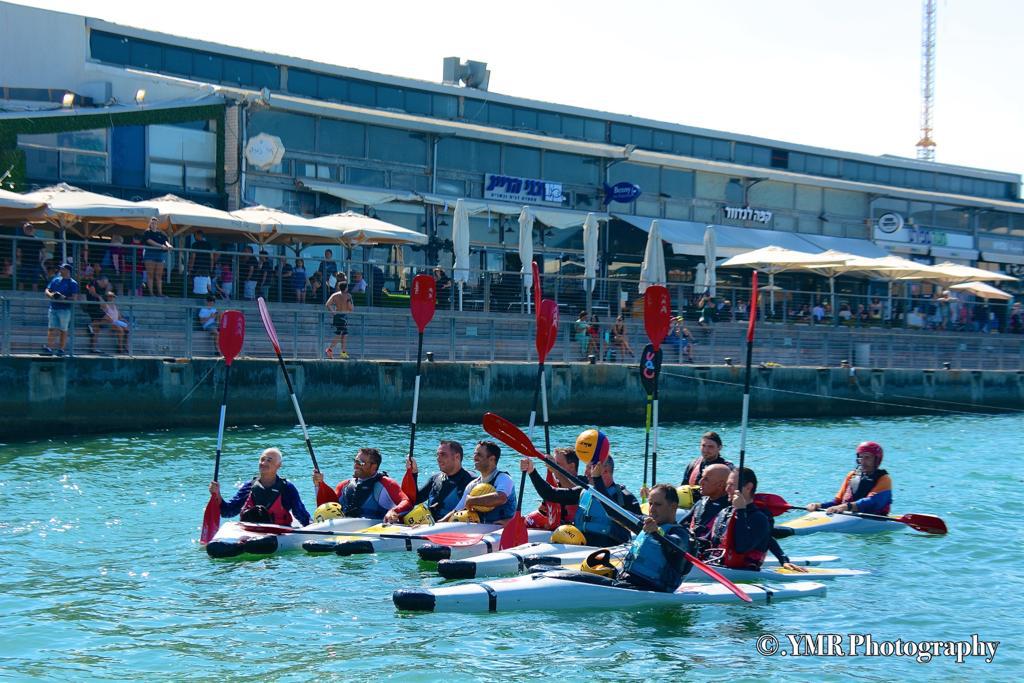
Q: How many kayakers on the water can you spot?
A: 11